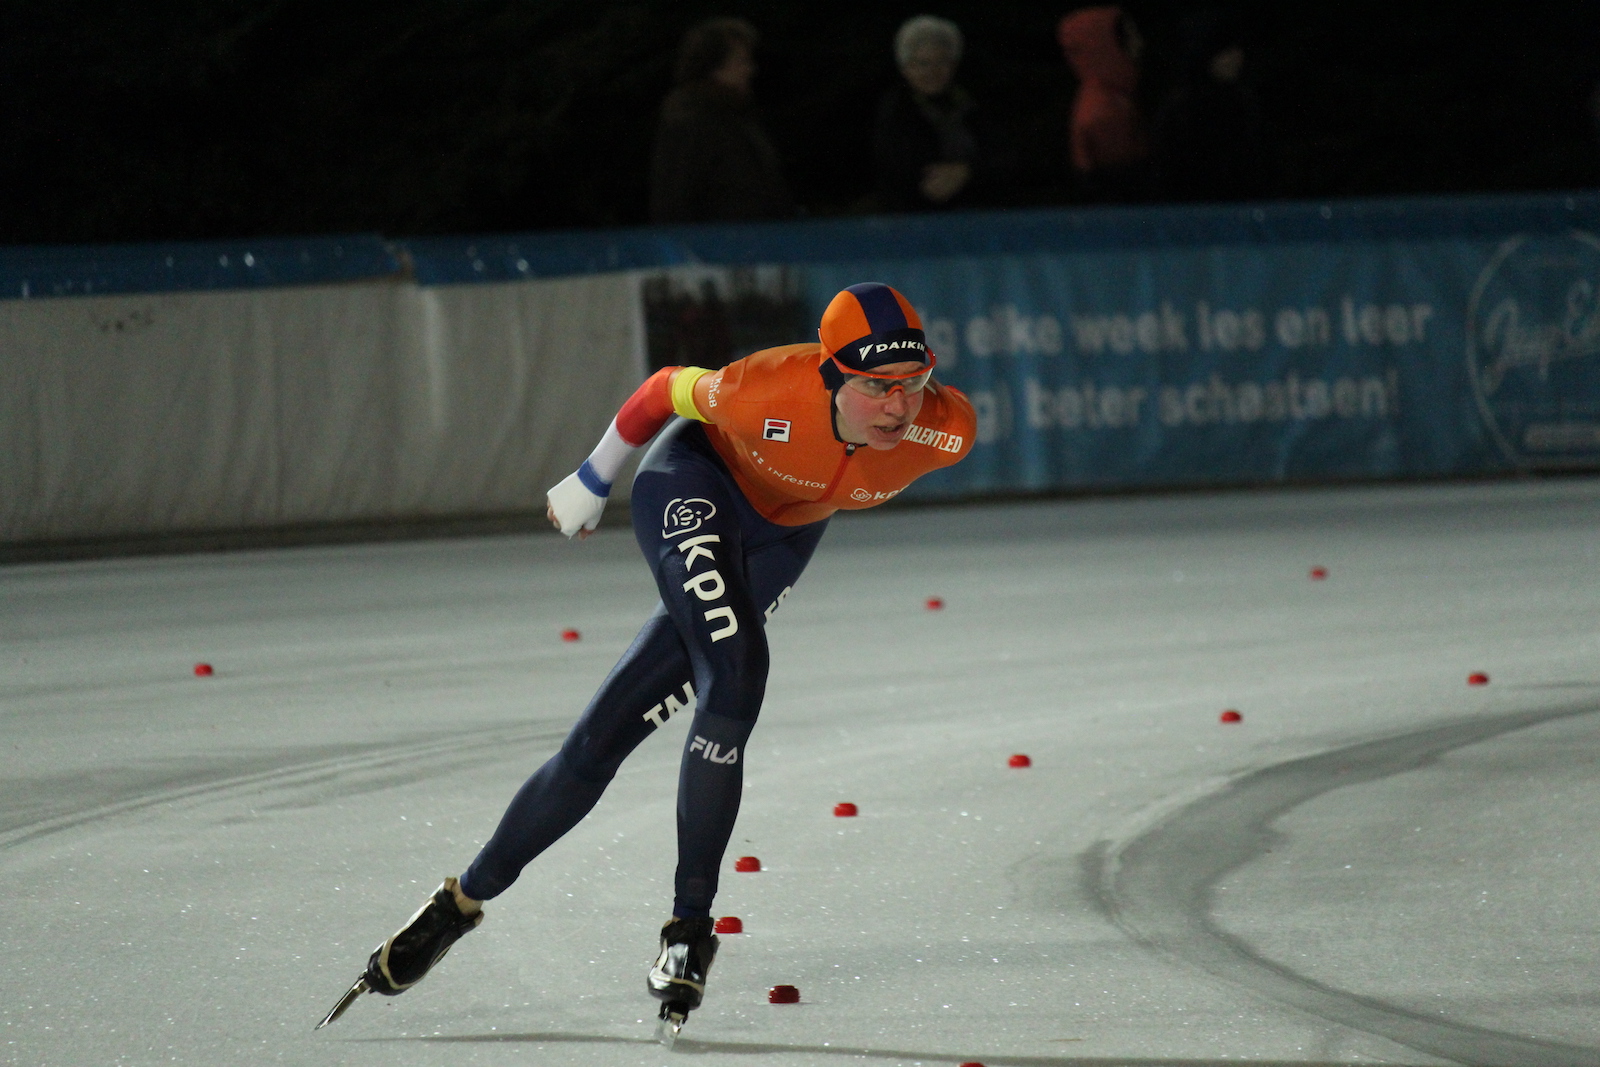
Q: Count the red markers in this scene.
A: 12